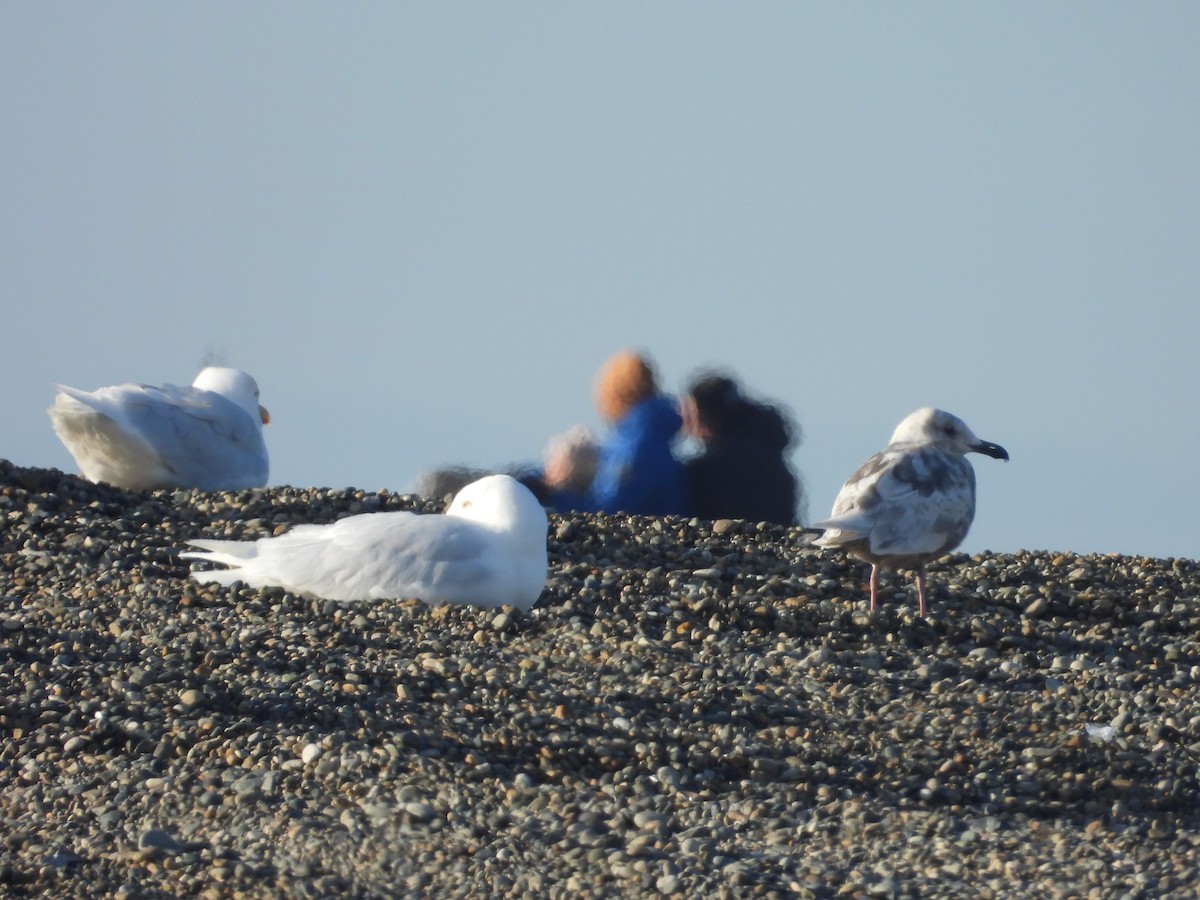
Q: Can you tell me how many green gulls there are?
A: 0